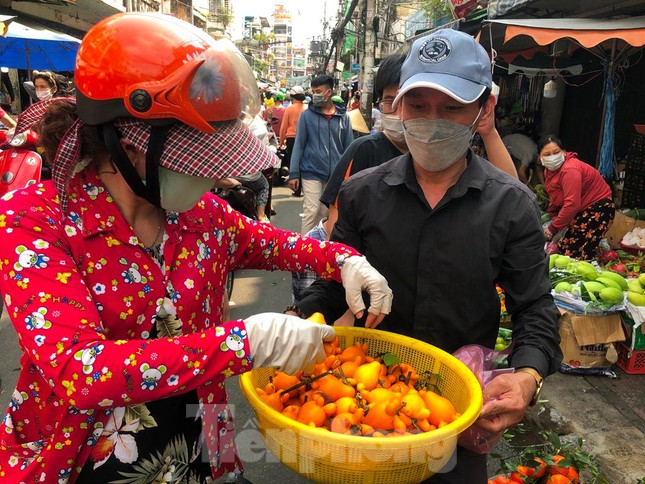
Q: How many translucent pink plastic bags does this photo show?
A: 1